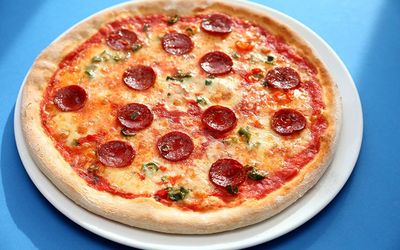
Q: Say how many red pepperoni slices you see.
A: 13